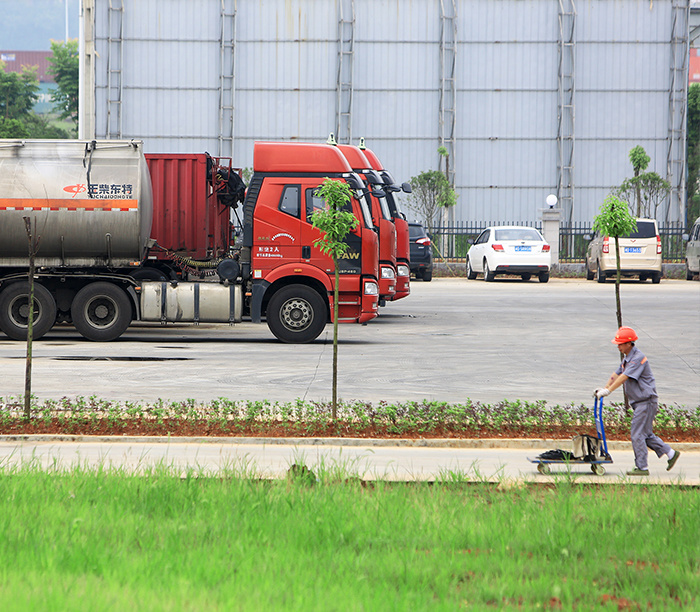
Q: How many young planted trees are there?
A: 3